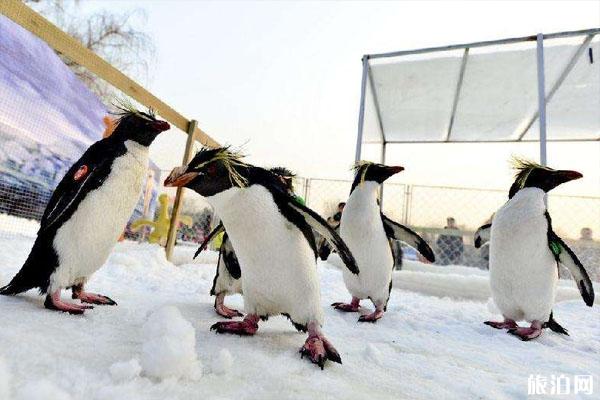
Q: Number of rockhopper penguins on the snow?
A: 5